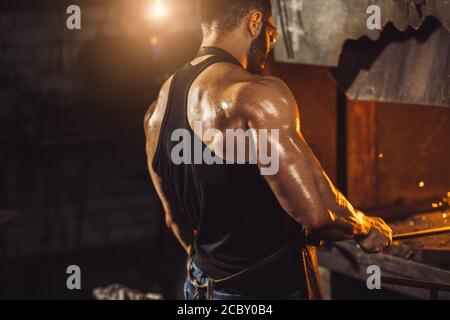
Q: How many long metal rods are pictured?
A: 1